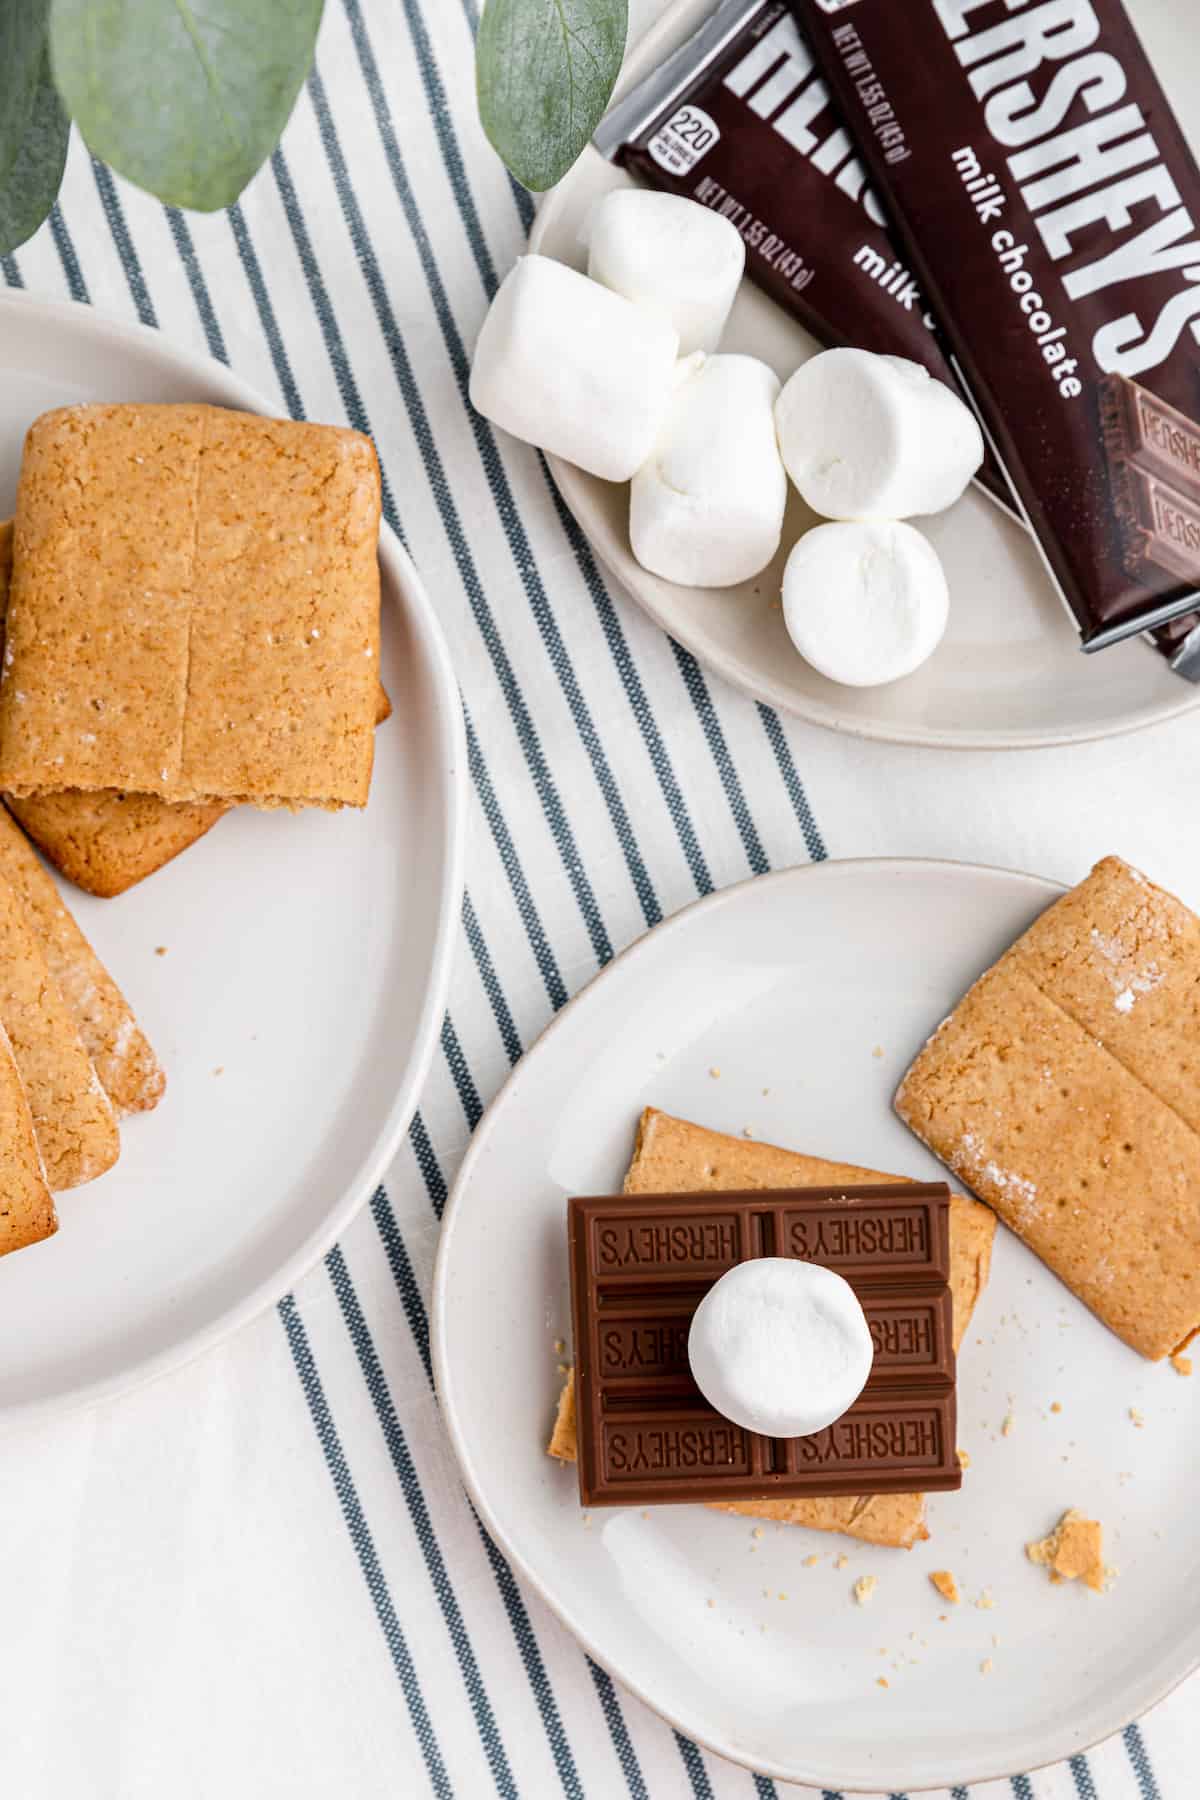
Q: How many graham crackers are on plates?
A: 7